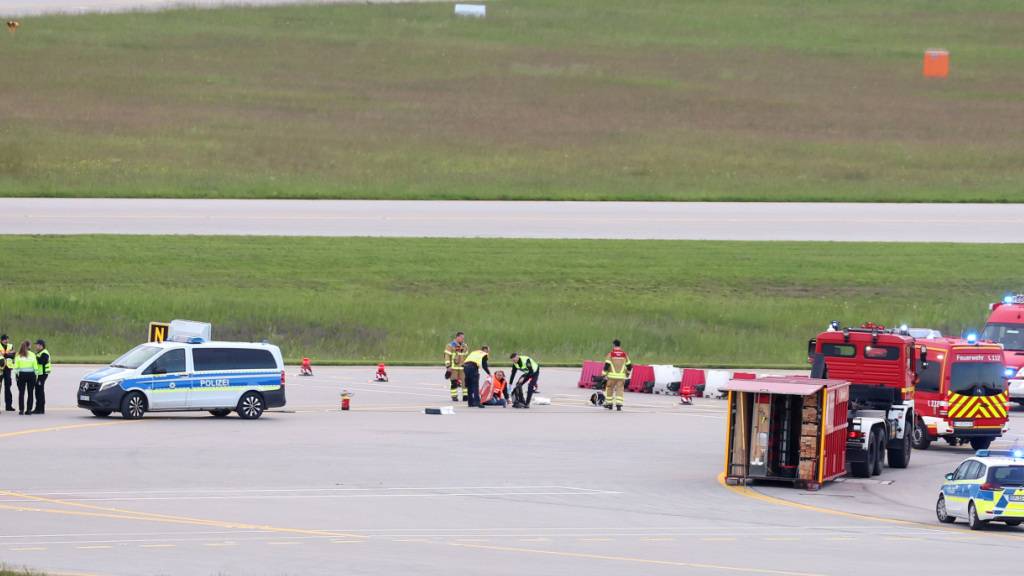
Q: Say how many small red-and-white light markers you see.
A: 3